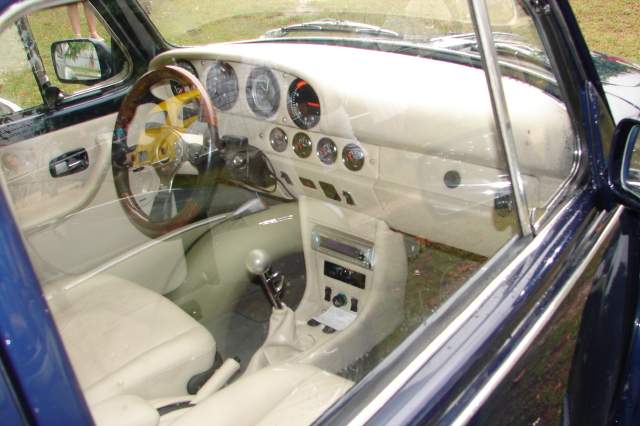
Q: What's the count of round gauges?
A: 8